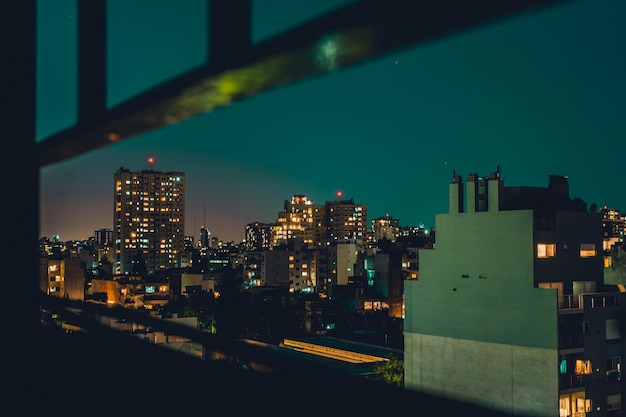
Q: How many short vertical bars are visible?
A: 2